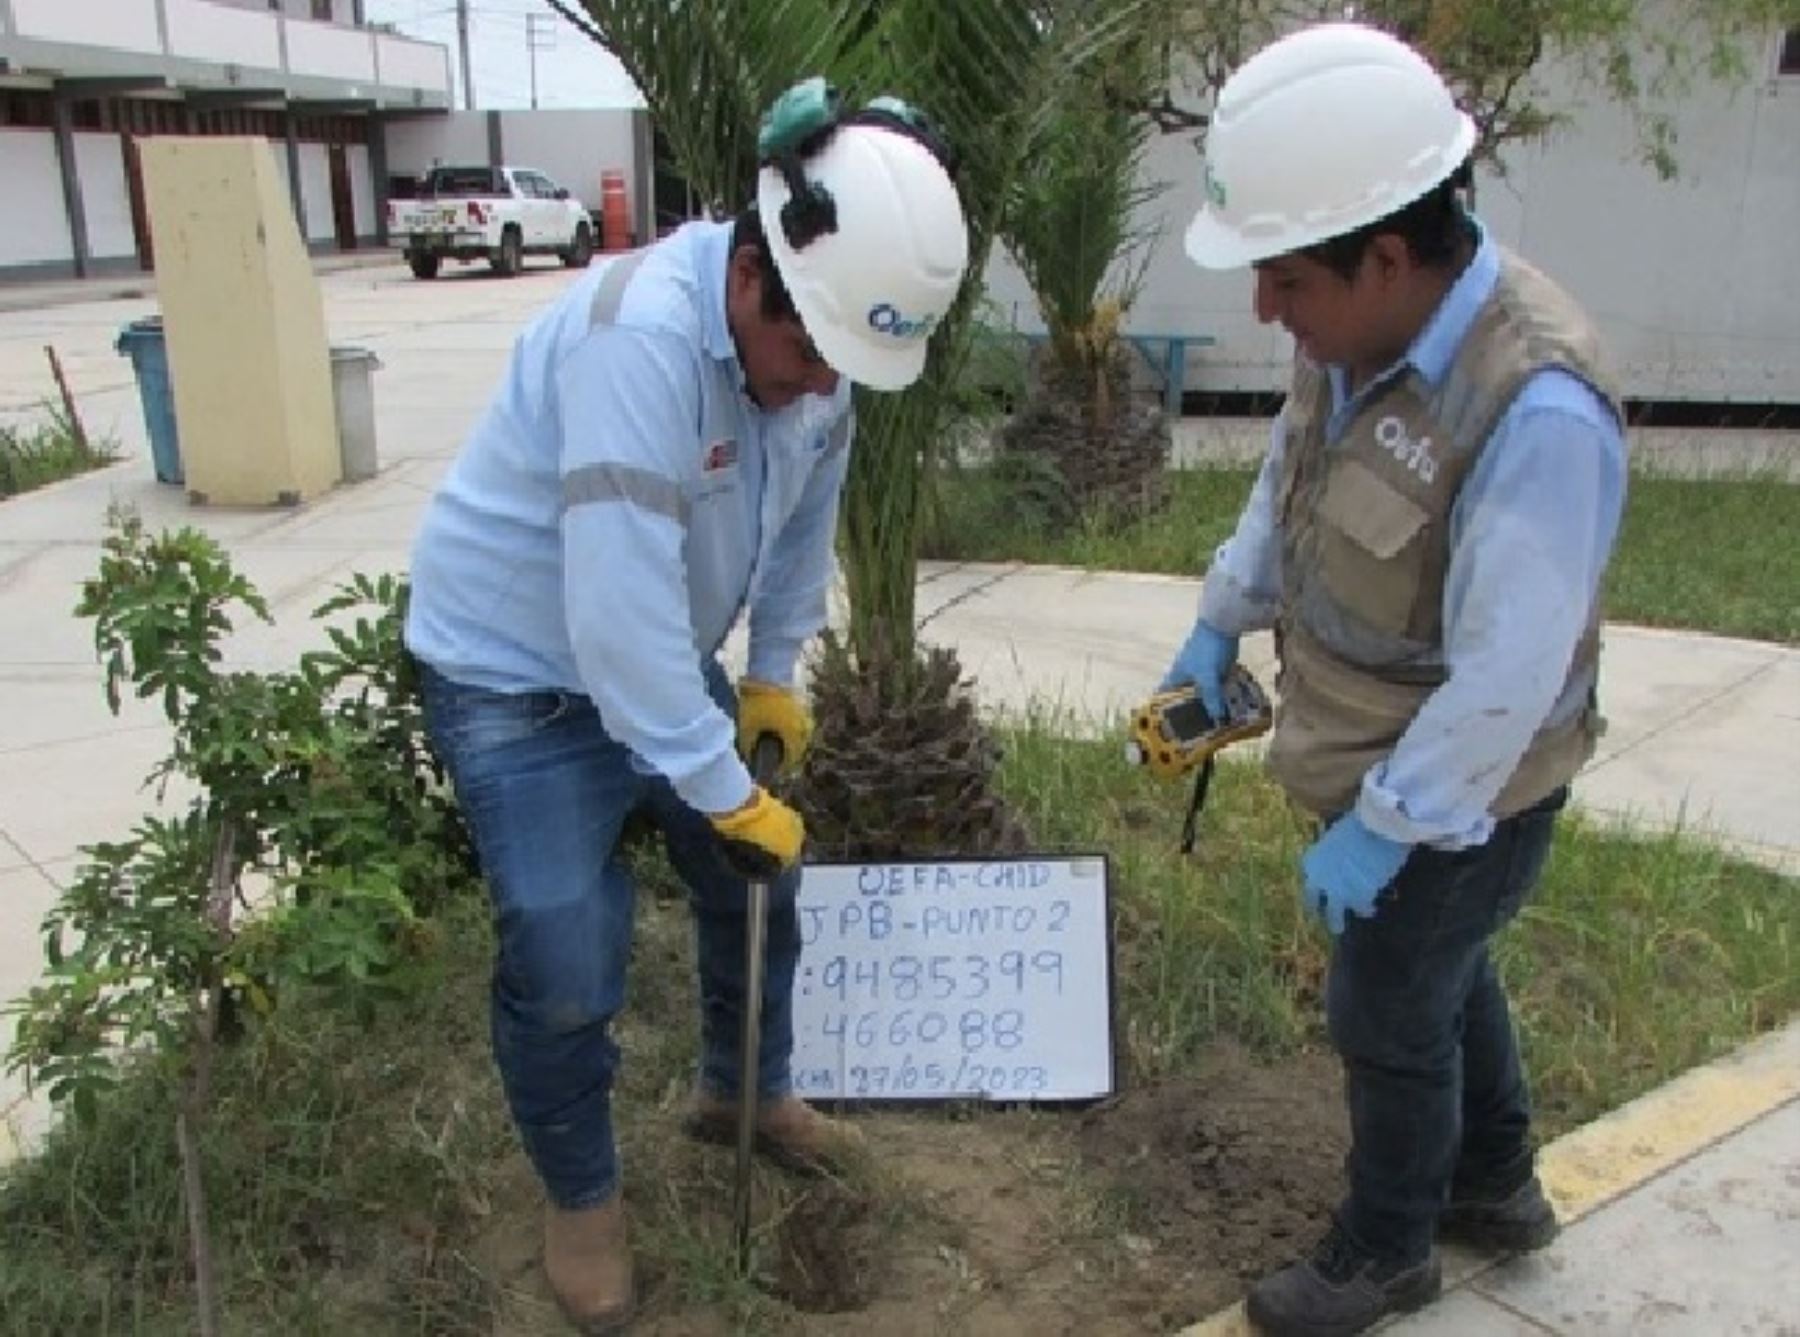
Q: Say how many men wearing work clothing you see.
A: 2